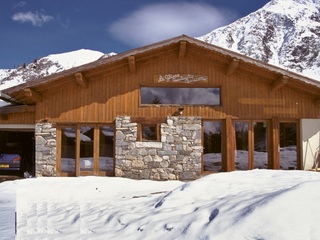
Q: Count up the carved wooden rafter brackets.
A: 6